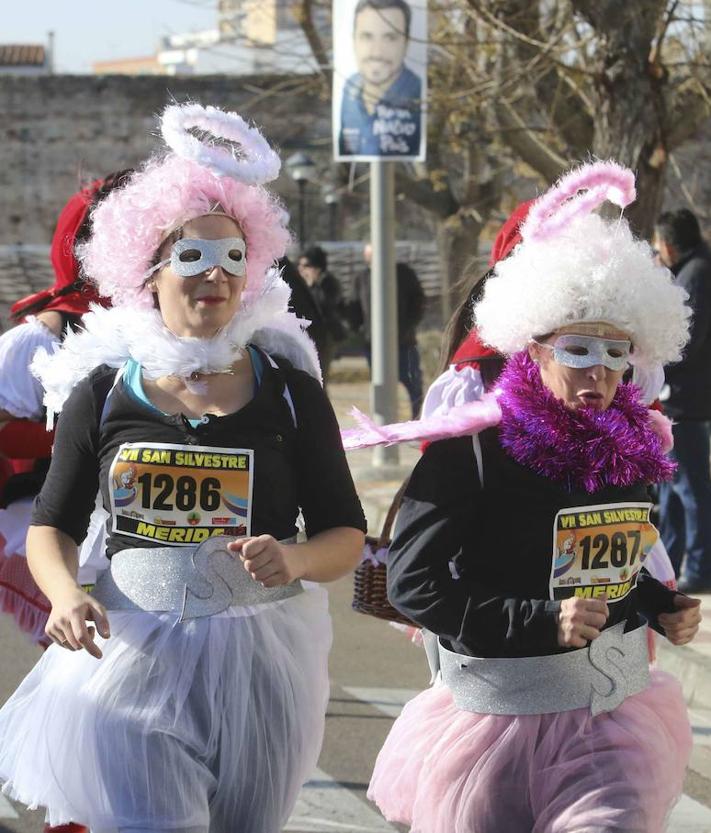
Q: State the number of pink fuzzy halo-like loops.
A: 1